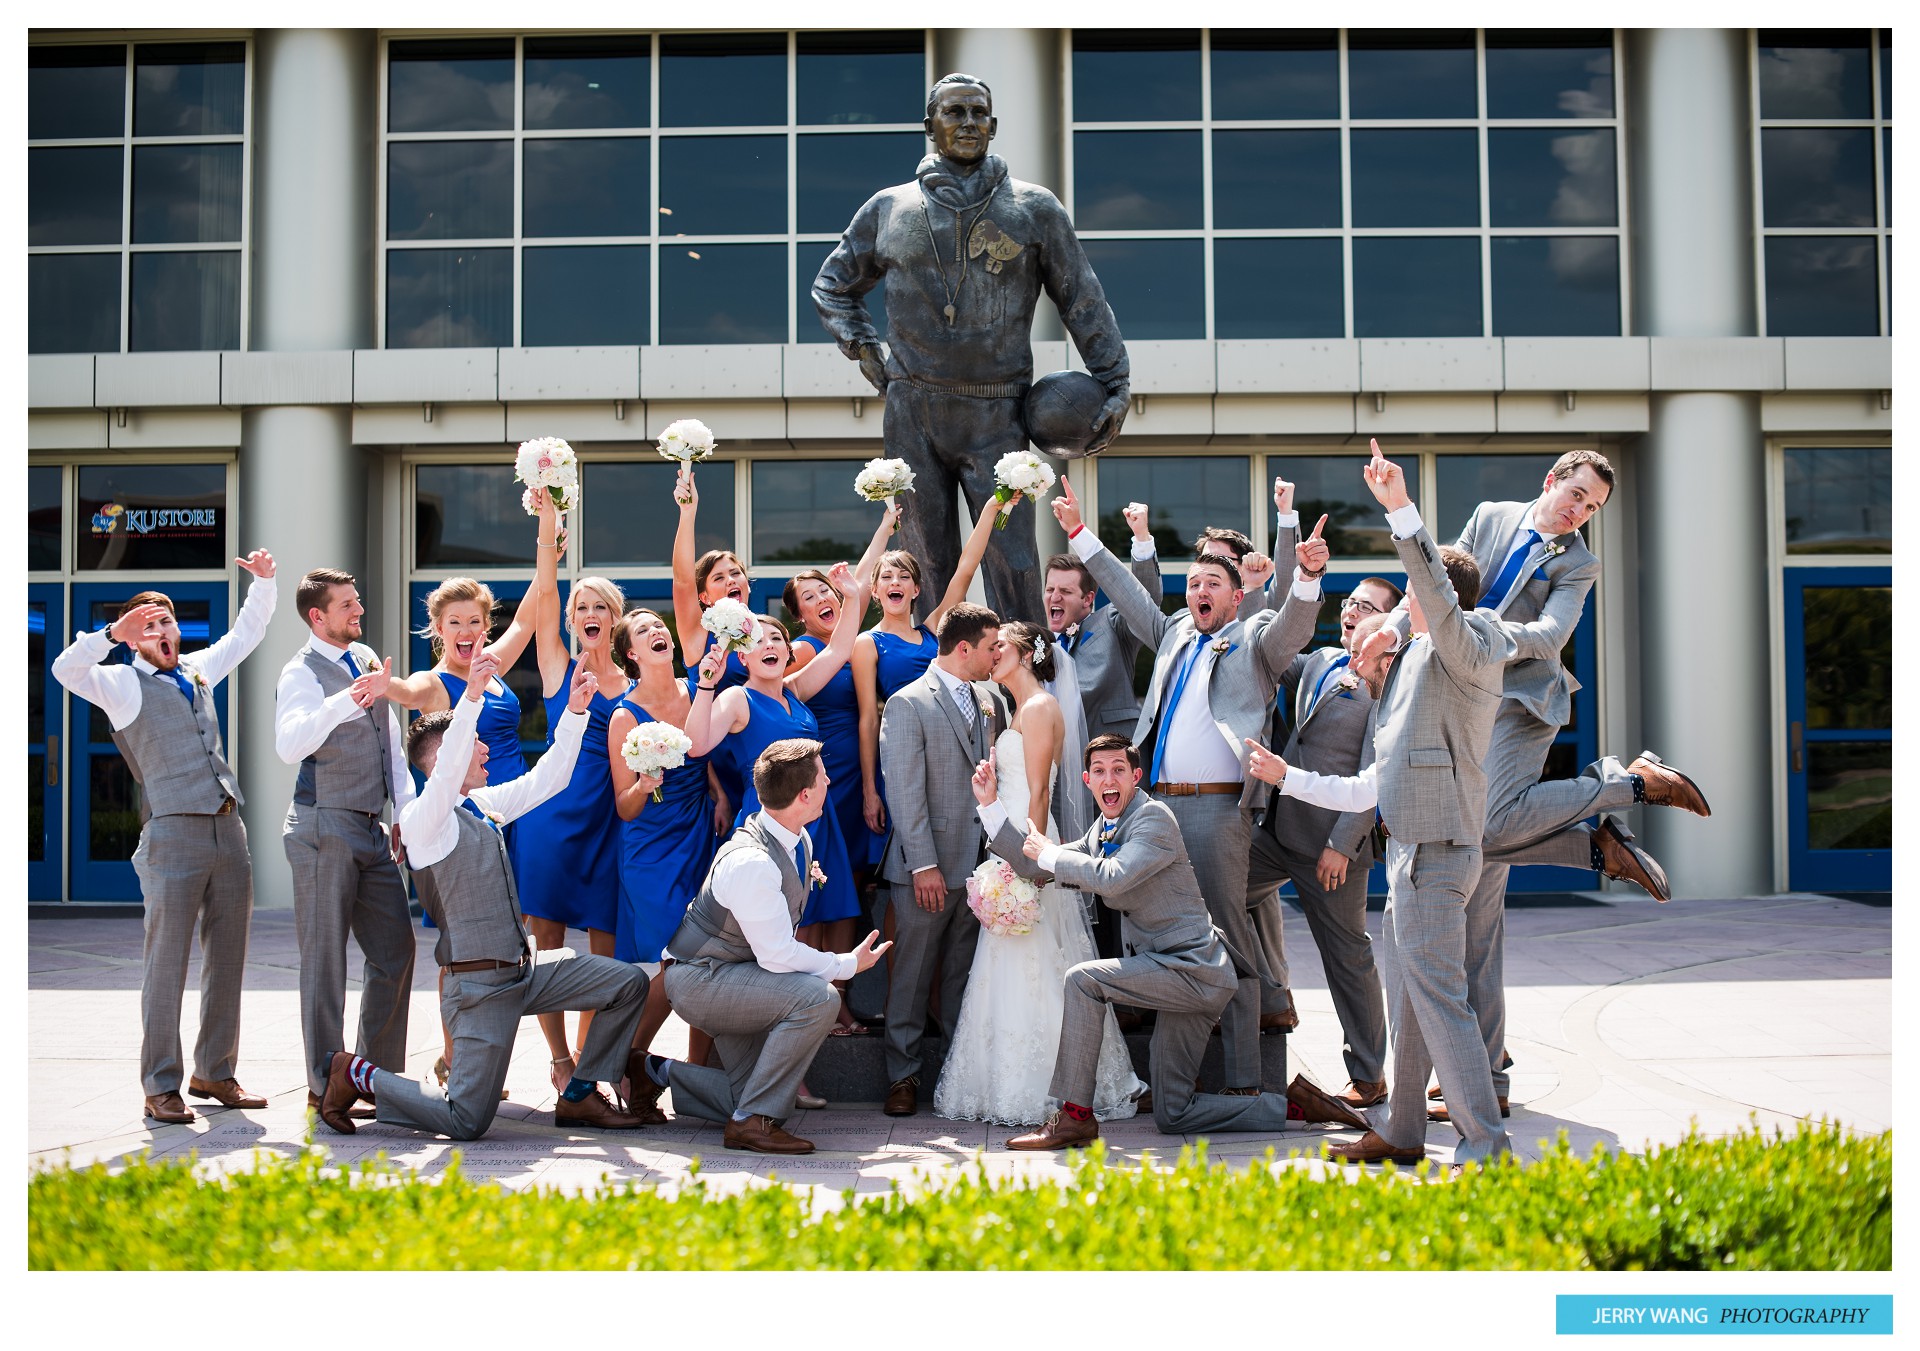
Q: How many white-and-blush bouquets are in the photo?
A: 8